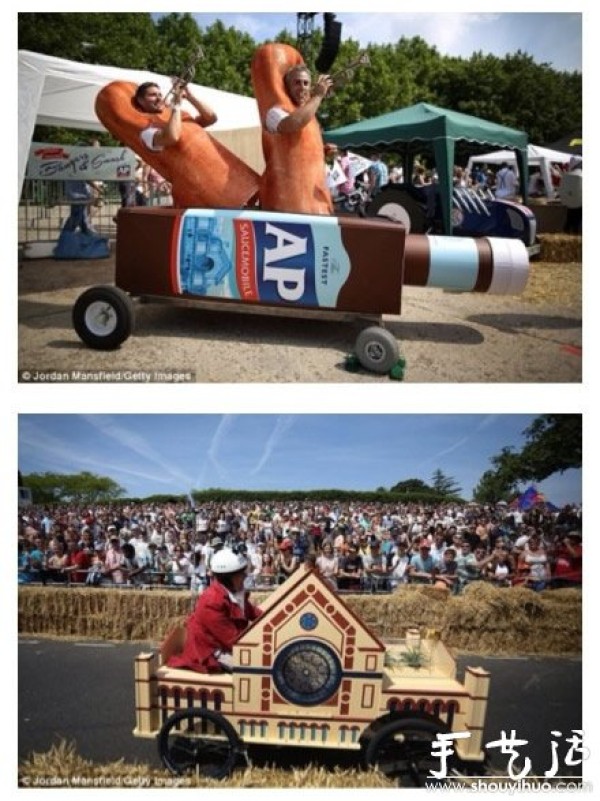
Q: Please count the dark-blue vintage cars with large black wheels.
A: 1